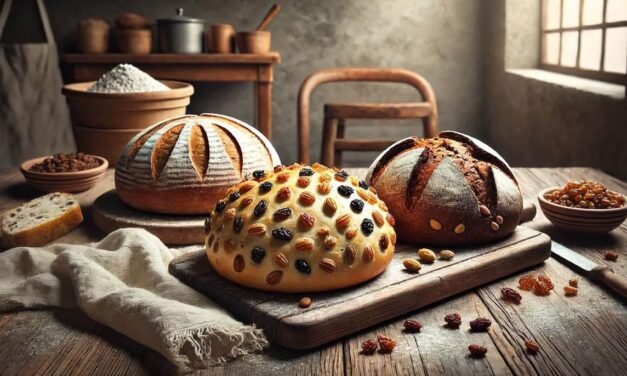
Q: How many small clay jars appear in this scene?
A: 4